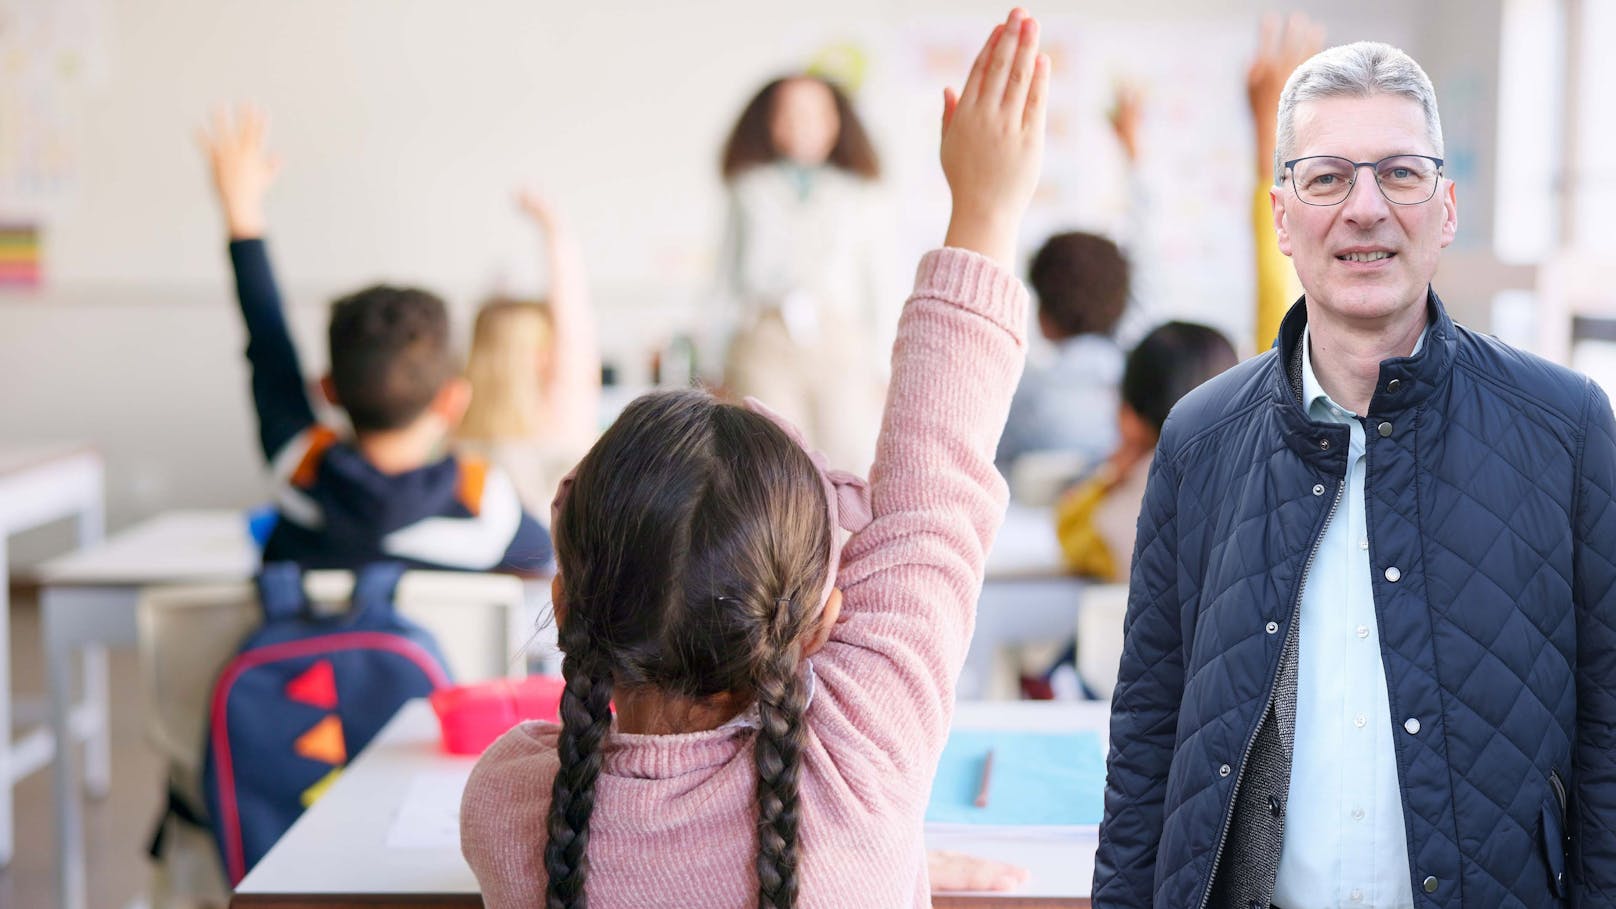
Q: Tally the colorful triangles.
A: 3